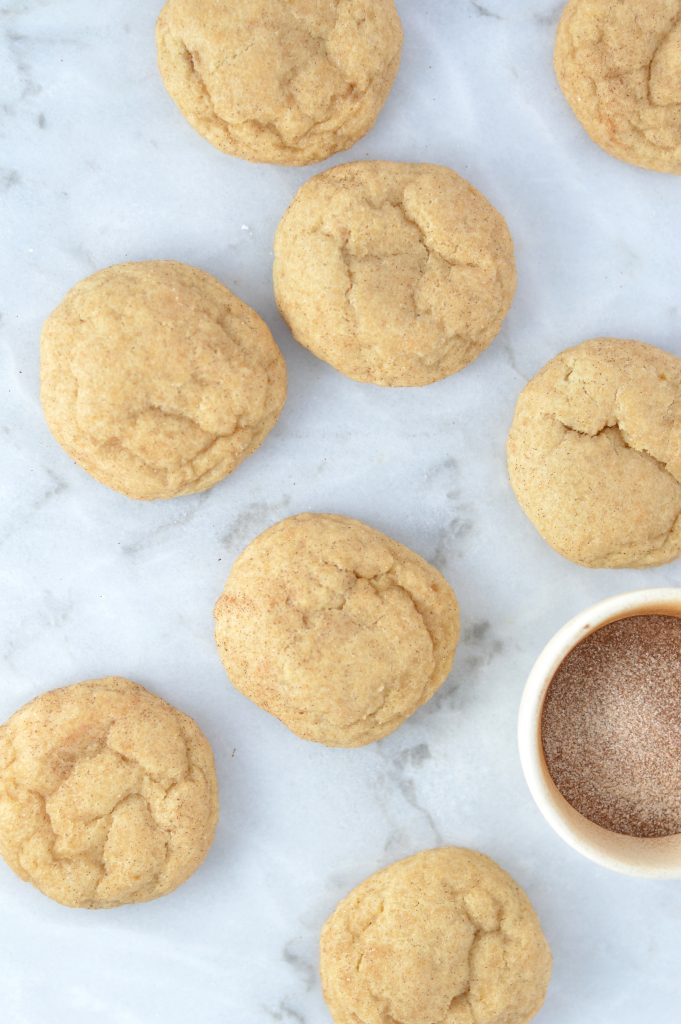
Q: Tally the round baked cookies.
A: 8